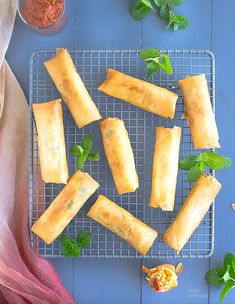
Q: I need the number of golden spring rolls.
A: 9